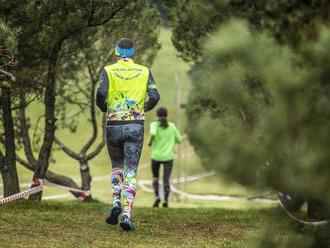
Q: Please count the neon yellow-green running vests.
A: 1